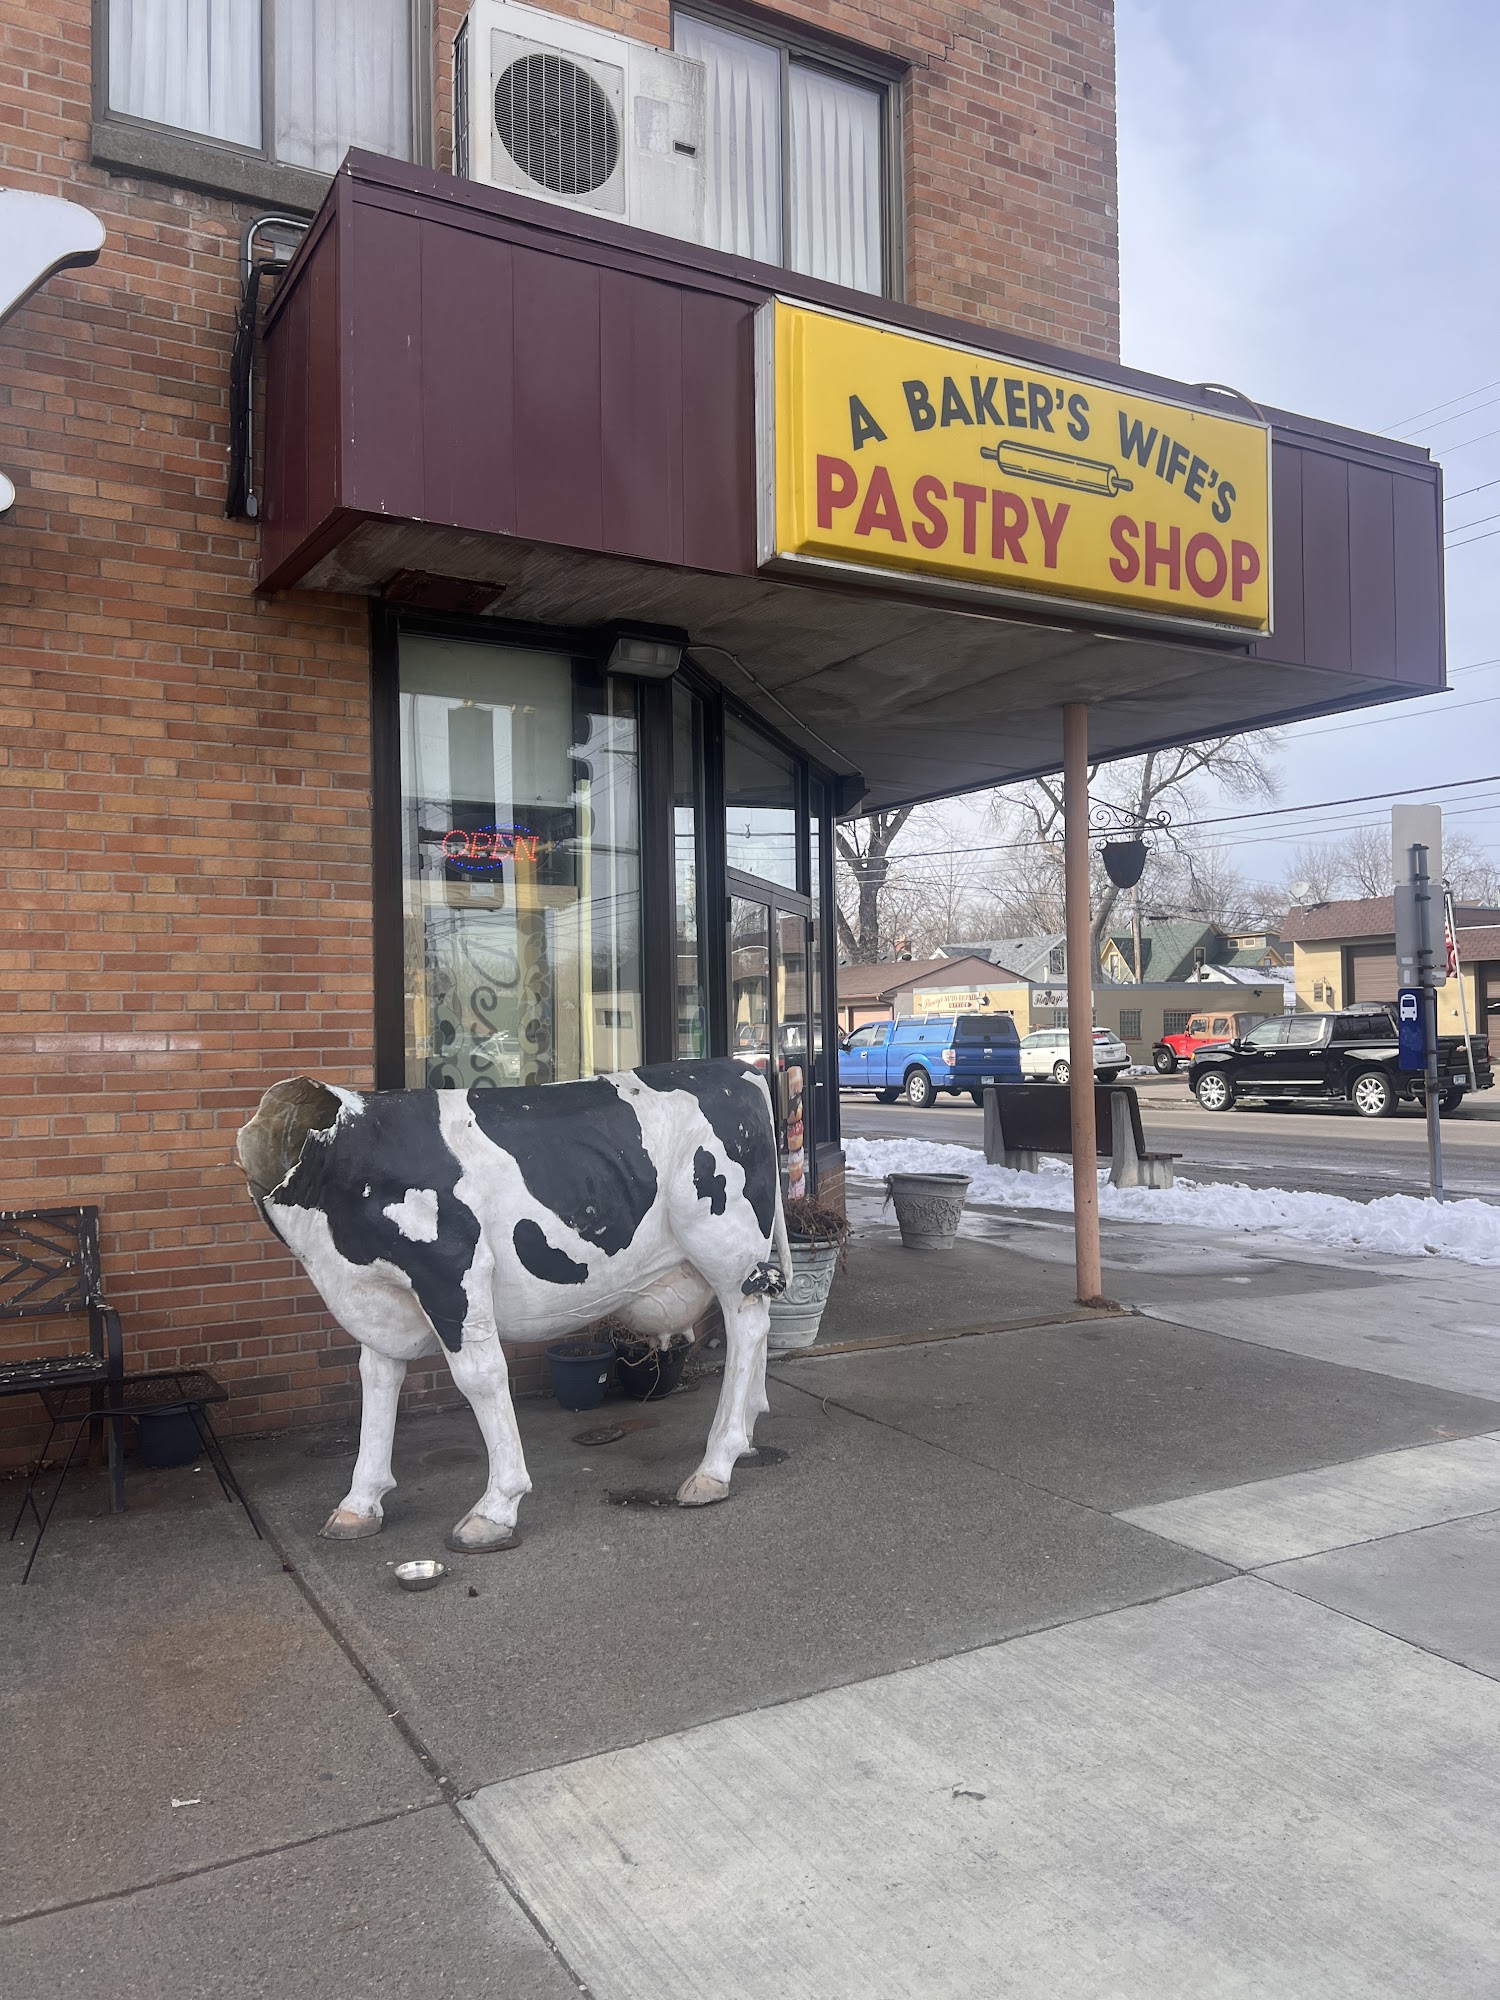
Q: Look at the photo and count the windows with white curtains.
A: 2